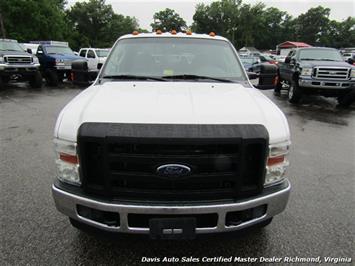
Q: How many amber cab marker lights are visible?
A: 5